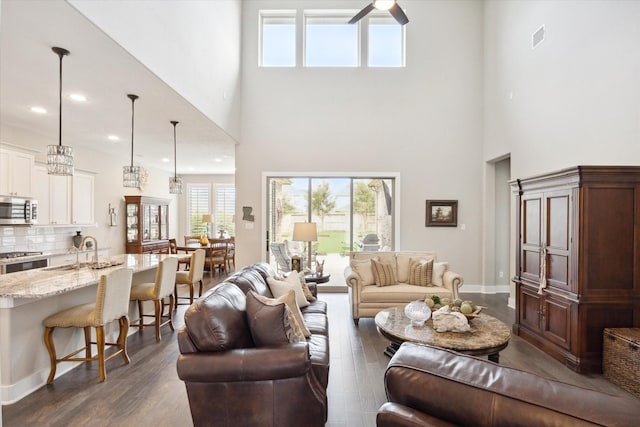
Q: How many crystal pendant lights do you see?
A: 3